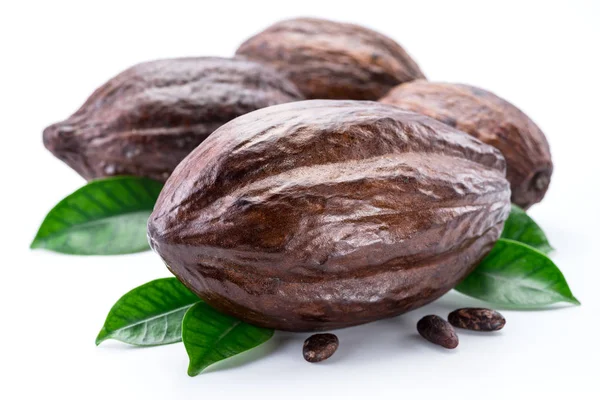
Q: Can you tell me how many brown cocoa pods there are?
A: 4